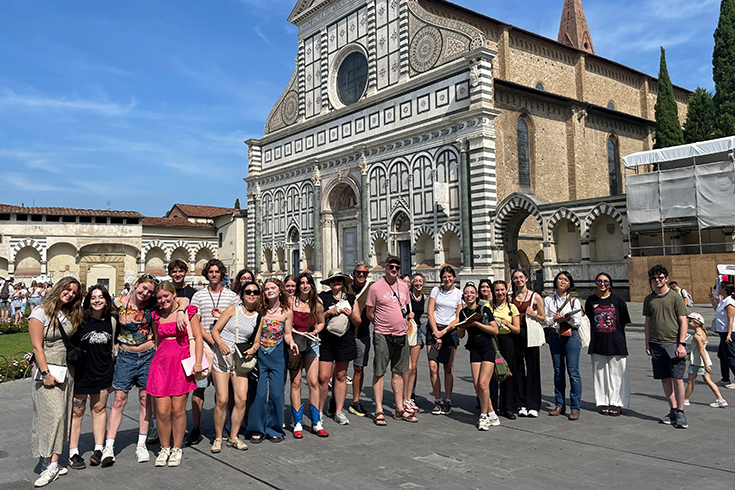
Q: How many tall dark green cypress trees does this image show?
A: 3